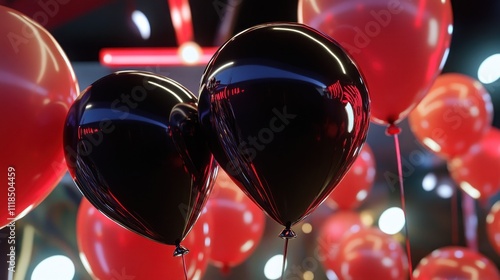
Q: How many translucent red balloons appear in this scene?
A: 11